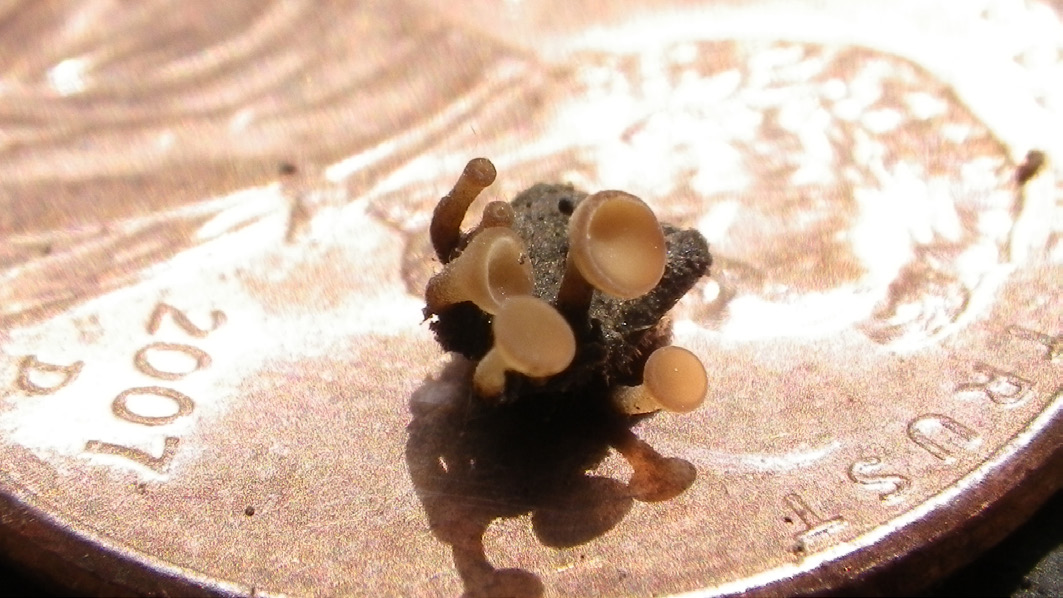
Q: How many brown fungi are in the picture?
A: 6